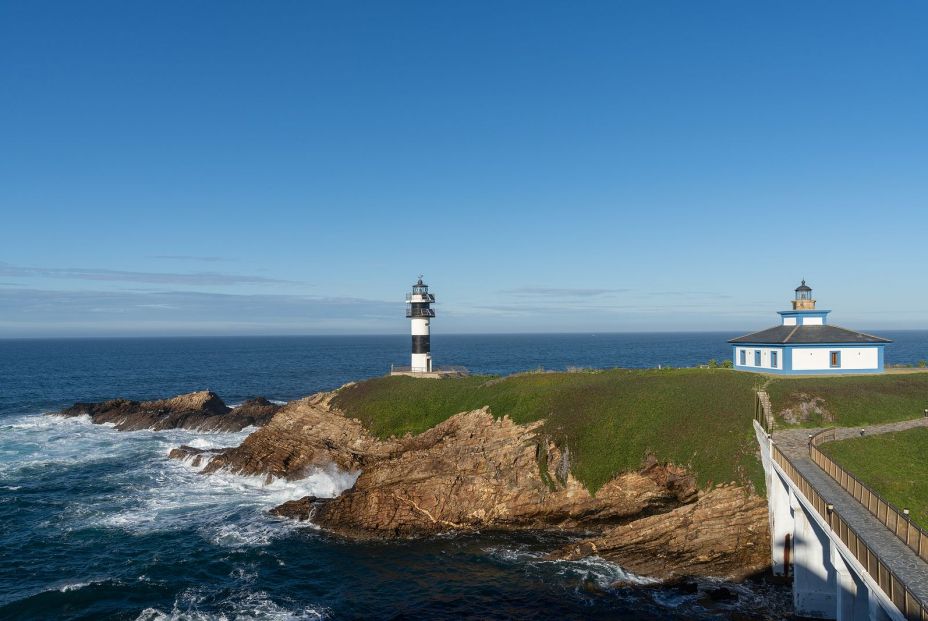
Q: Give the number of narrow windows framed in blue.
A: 4